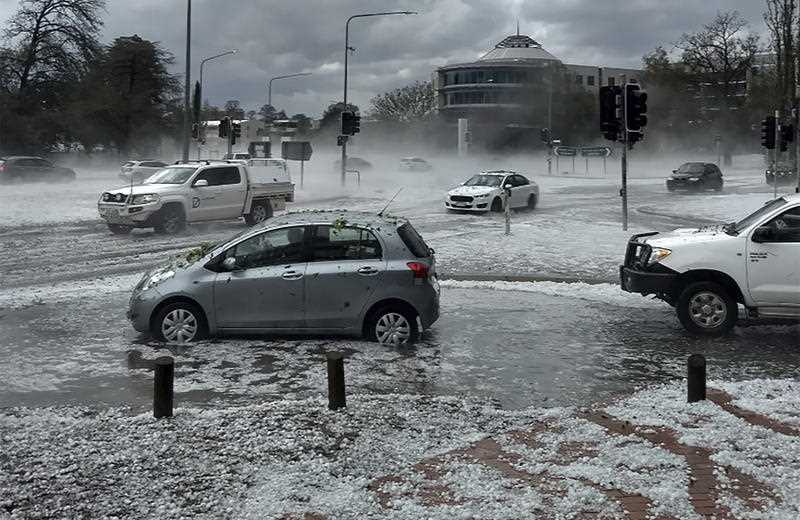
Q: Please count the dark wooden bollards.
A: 3